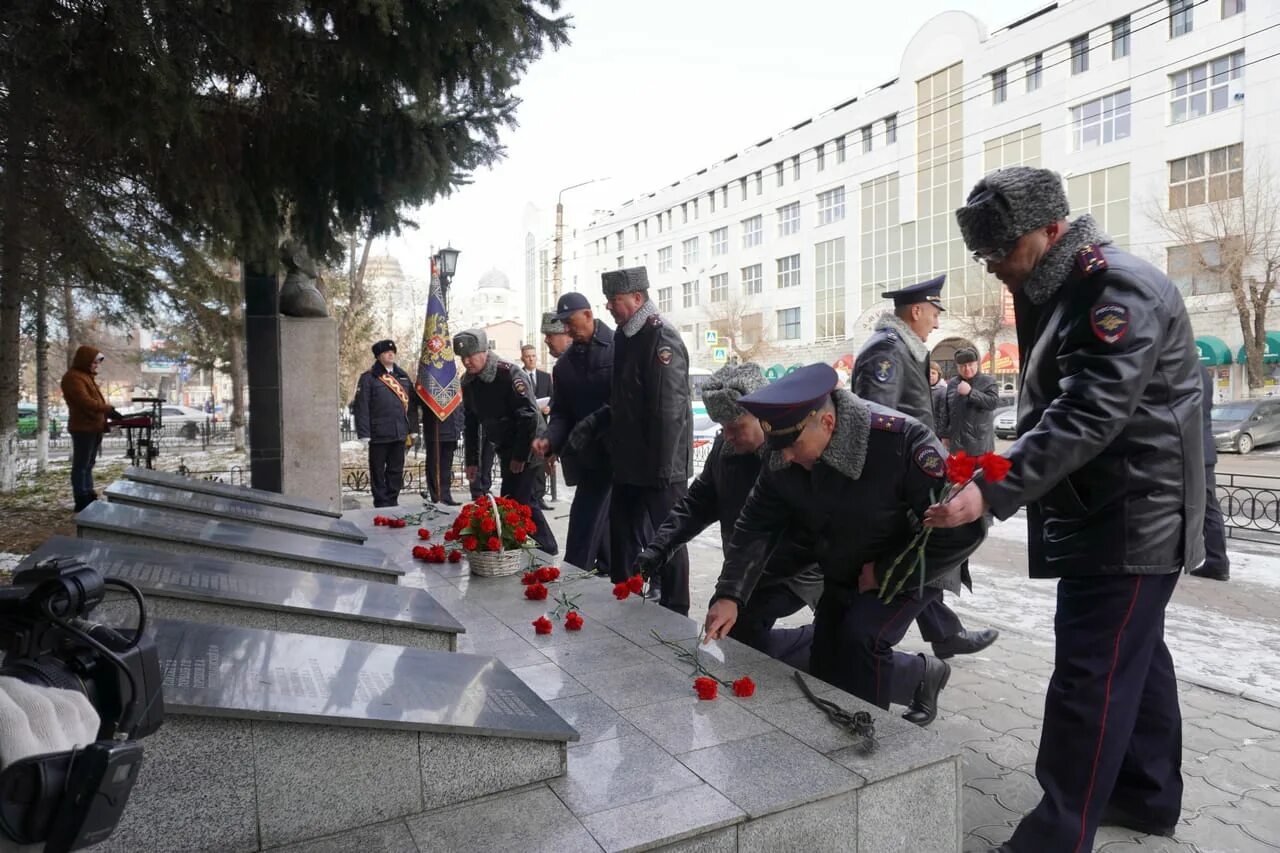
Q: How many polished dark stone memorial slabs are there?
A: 5